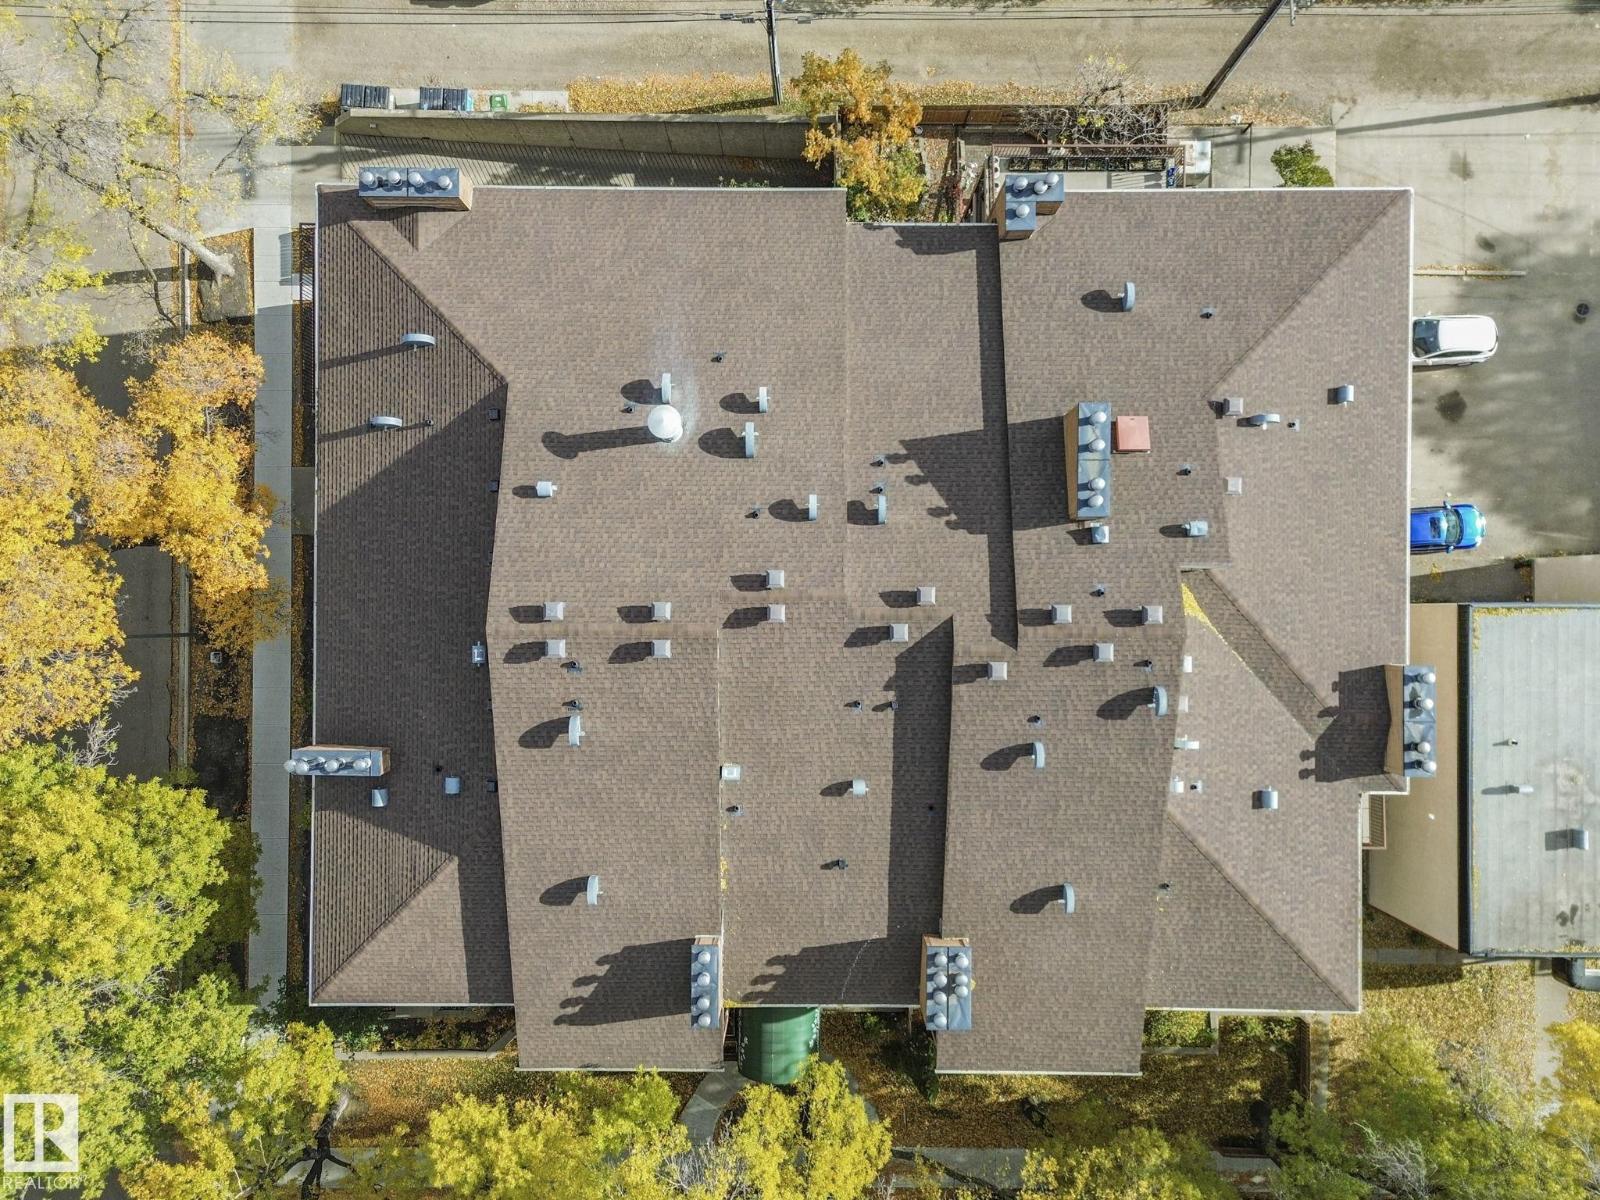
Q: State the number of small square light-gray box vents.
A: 14